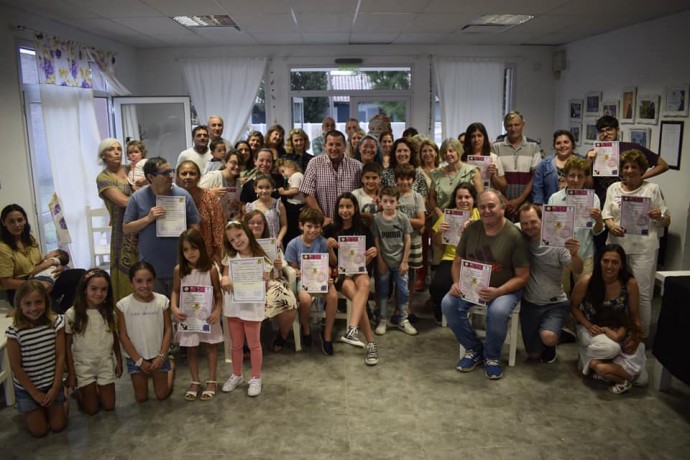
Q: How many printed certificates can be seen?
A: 14